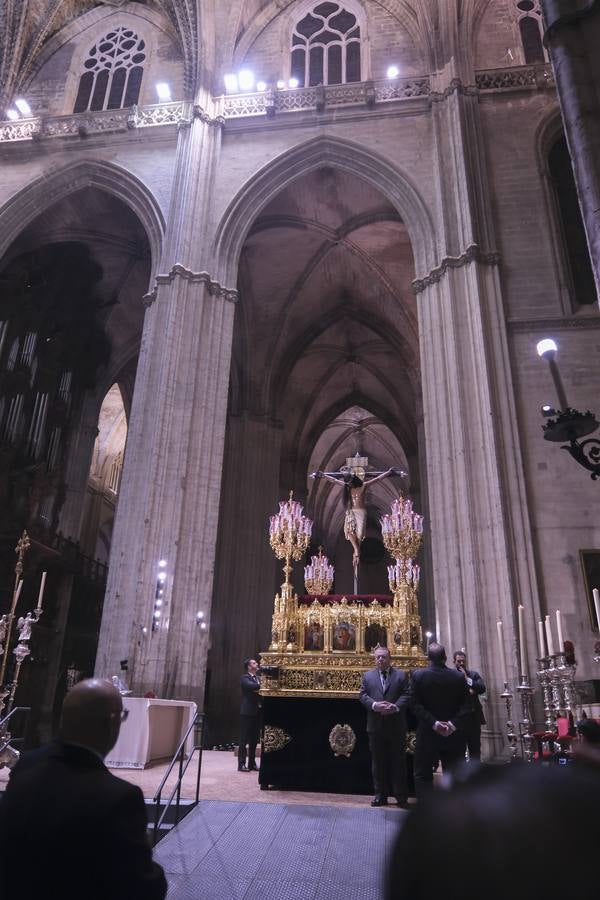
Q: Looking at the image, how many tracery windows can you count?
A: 3